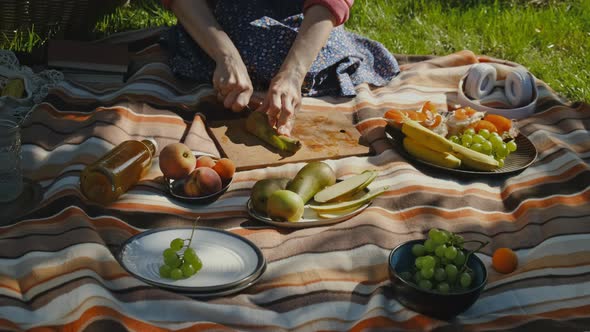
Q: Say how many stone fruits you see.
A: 5